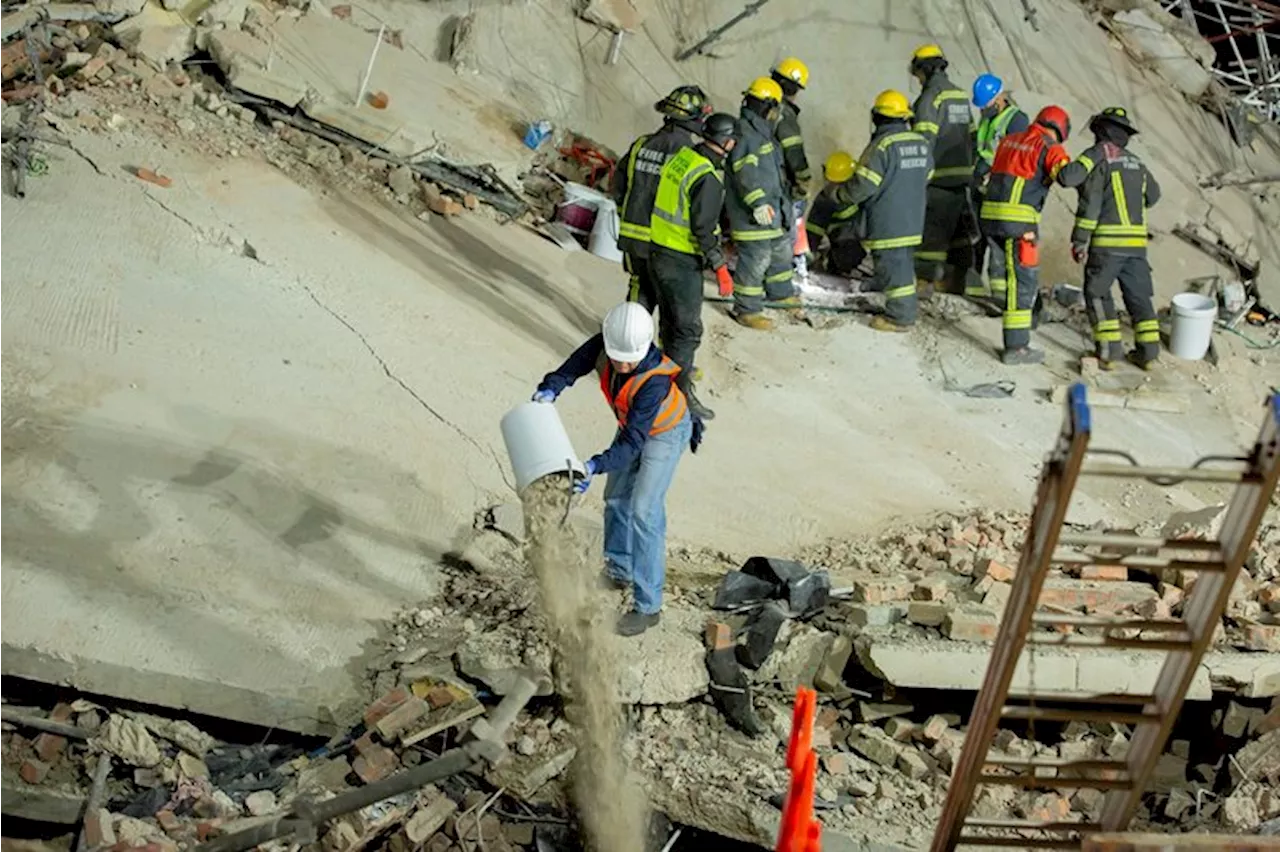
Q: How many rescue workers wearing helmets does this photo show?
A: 11